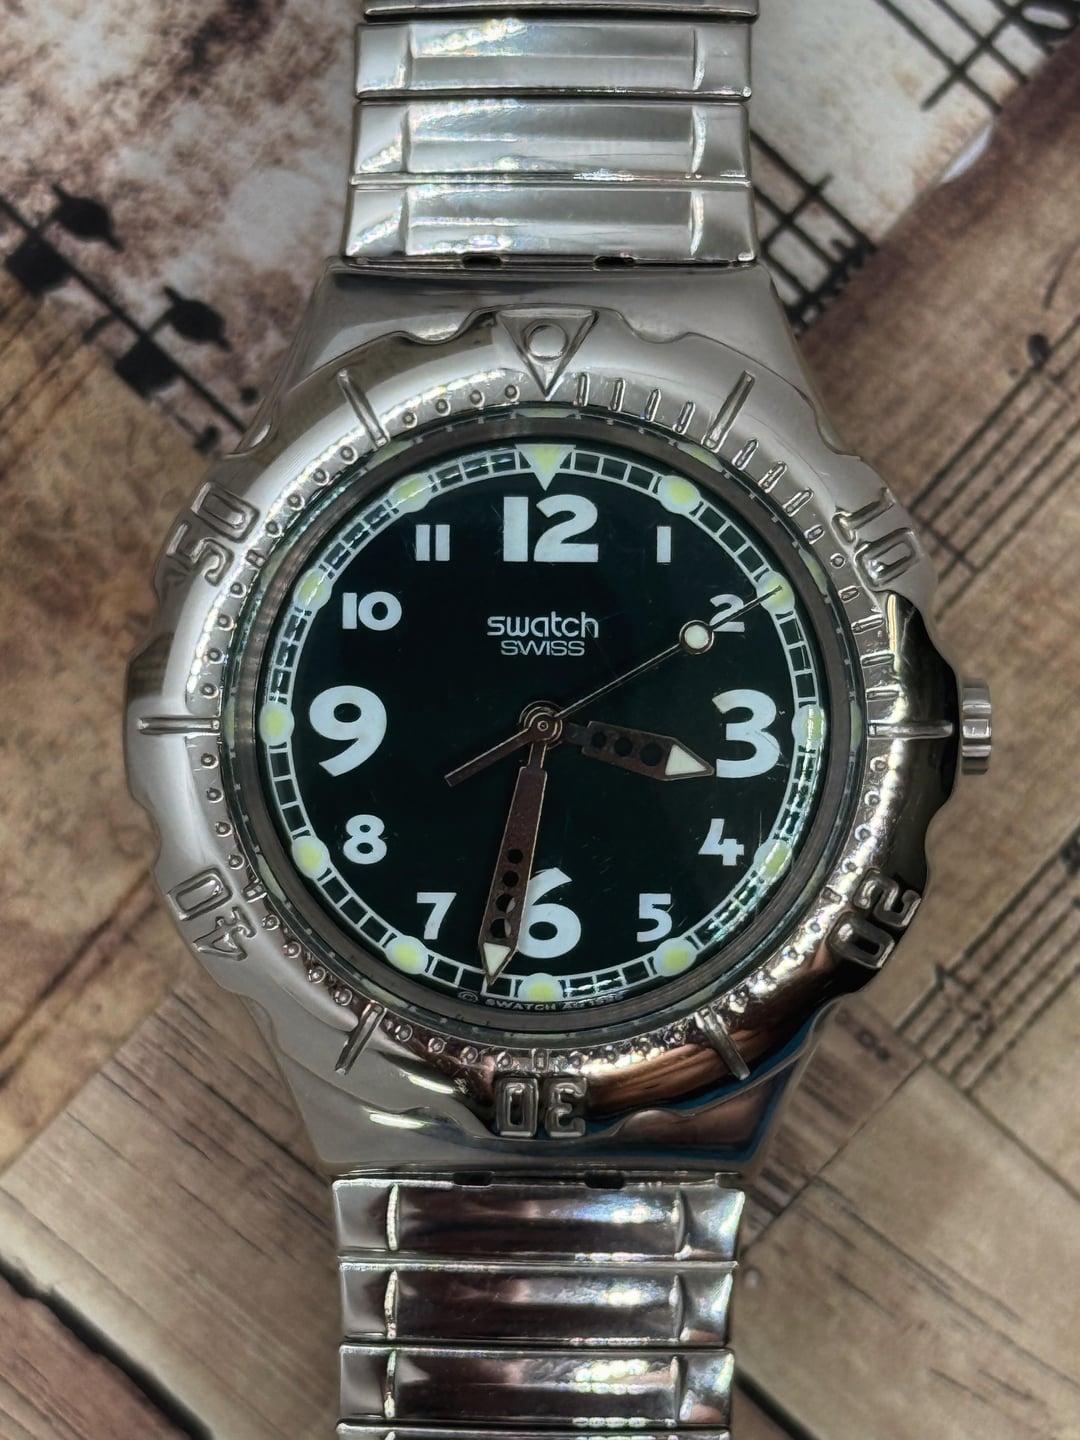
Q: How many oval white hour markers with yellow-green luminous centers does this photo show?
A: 11